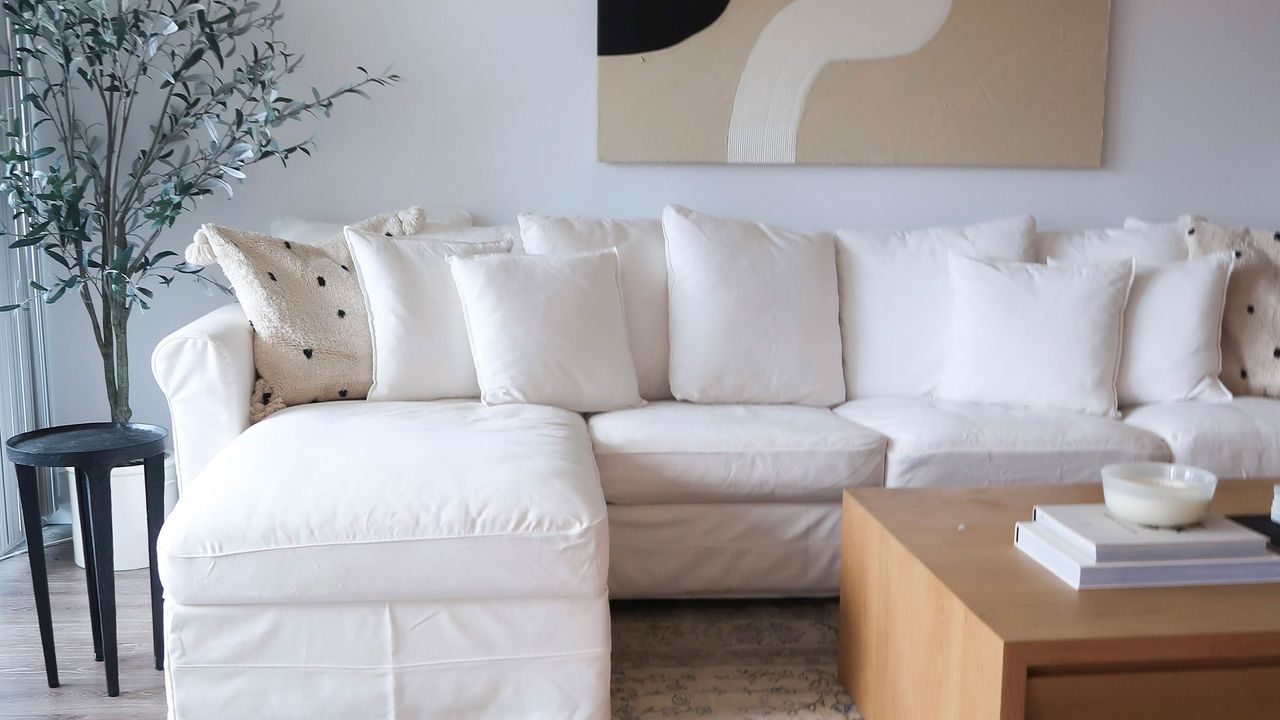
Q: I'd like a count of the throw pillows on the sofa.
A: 6